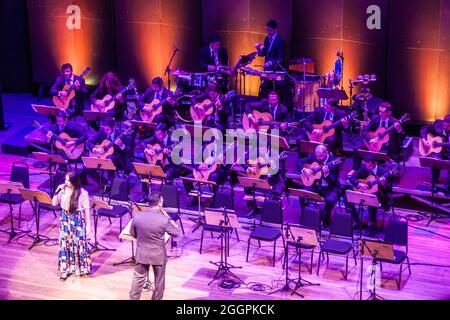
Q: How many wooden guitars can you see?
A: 15